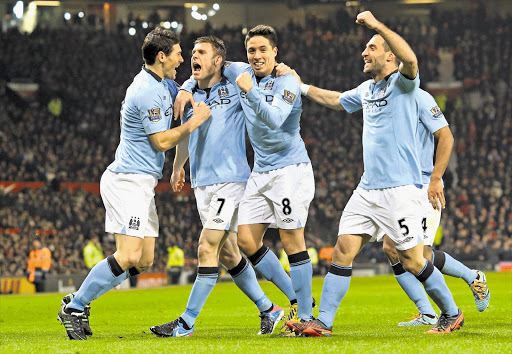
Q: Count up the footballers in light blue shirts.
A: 5